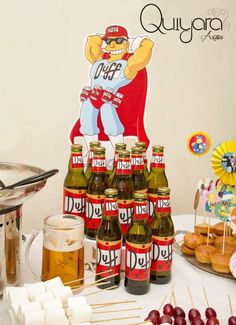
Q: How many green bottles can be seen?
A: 11